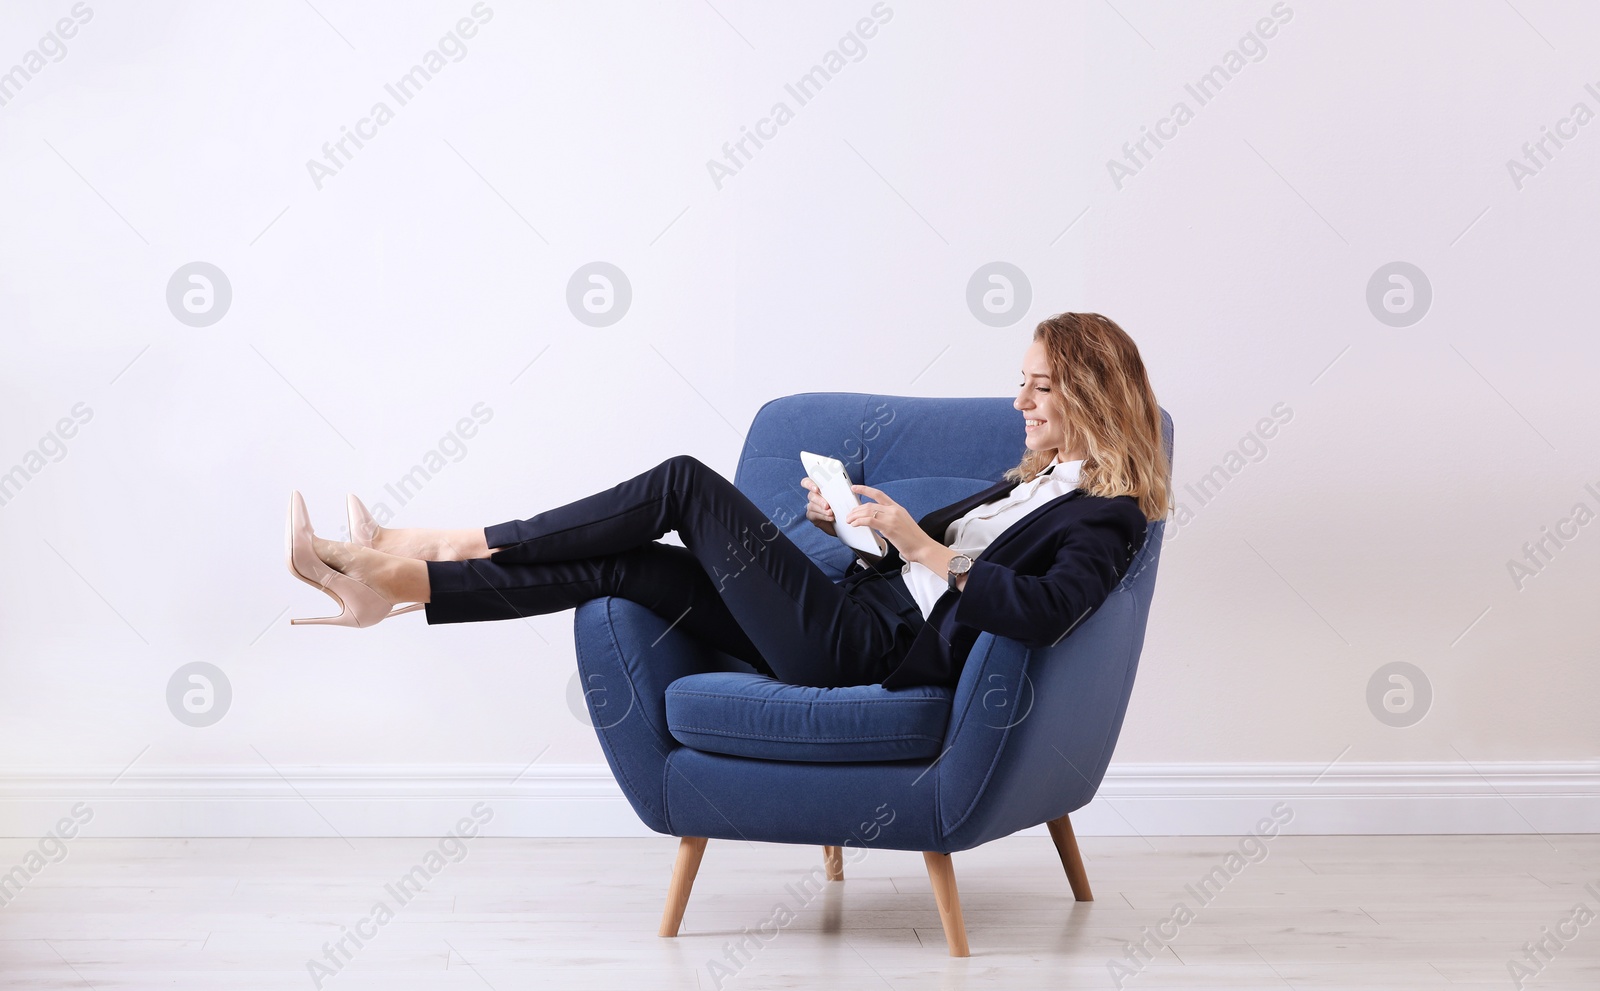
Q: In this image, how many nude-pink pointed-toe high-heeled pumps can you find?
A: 2